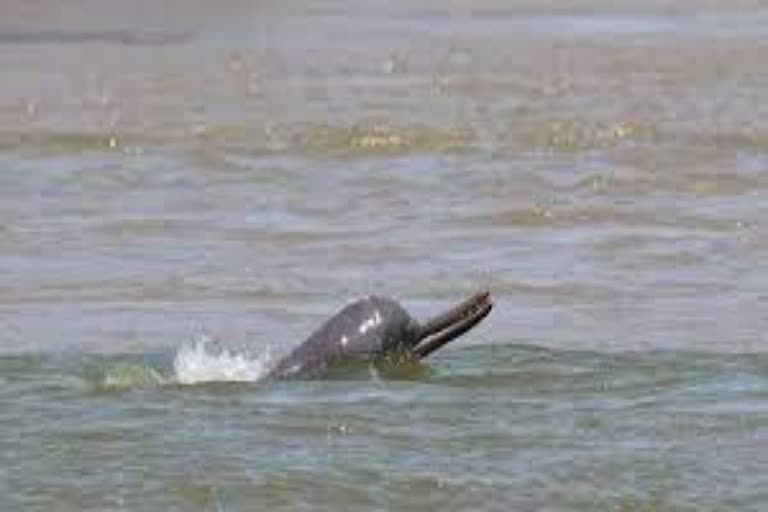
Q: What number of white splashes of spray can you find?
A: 1